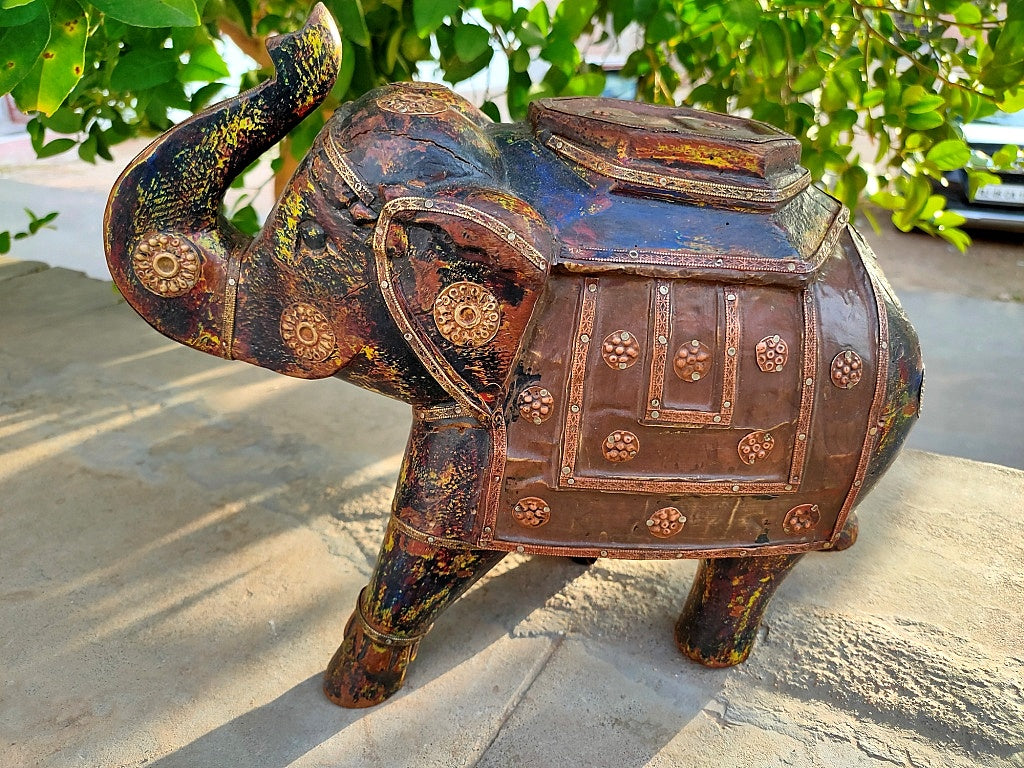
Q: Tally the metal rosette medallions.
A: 14